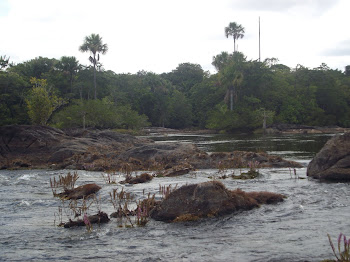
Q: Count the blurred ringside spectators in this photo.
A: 0